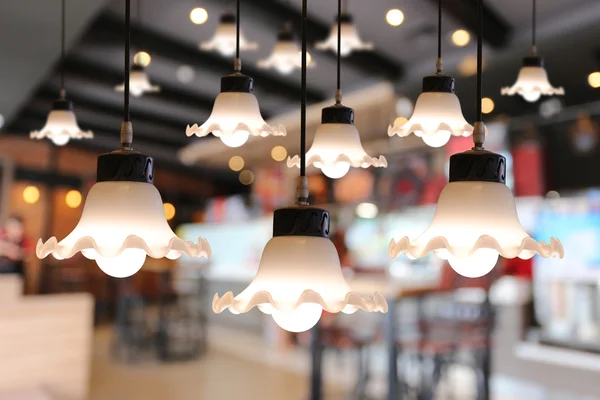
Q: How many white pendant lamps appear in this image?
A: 12